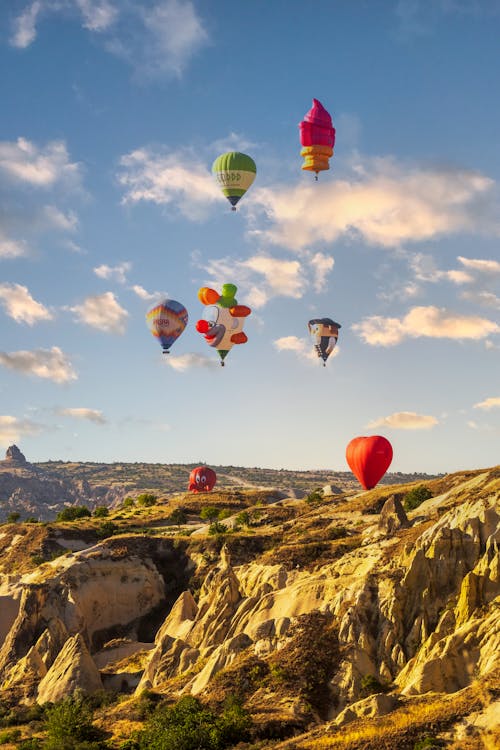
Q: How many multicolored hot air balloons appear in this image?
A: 5